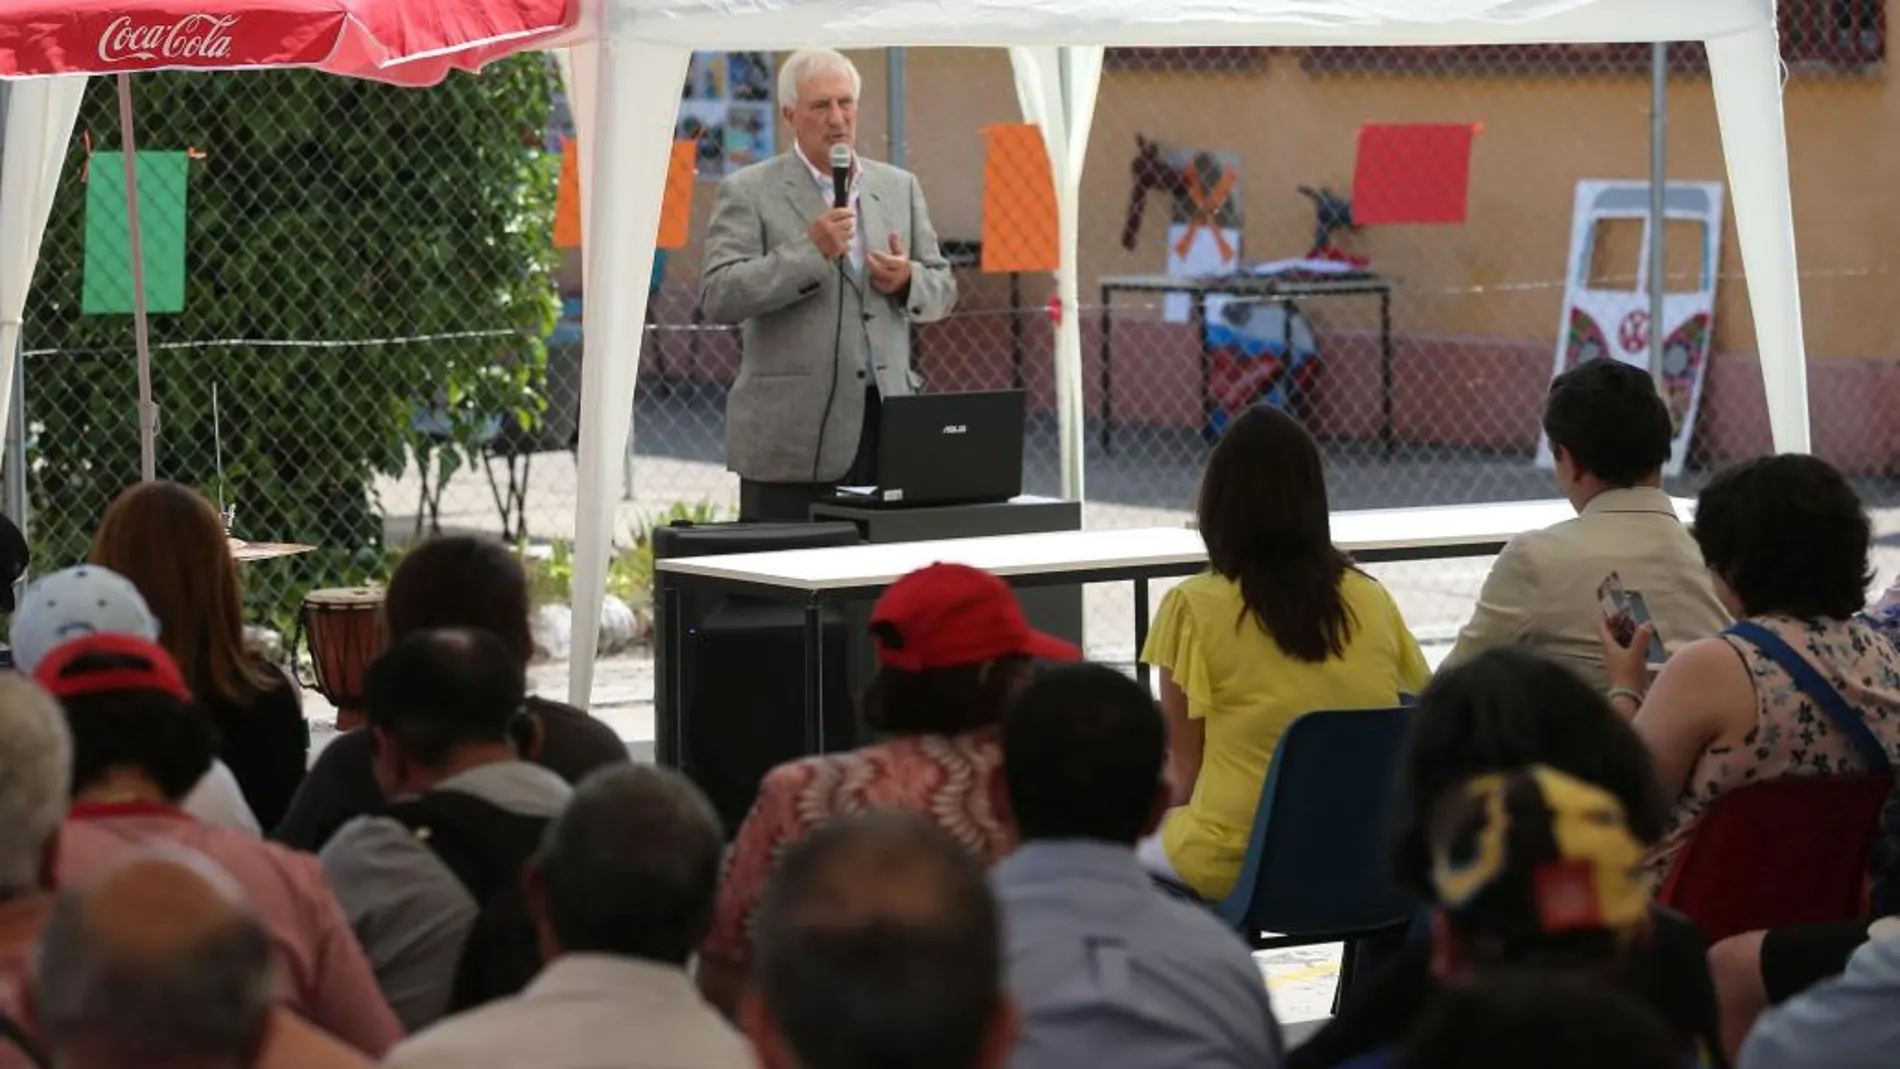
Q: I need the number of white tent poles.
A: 4